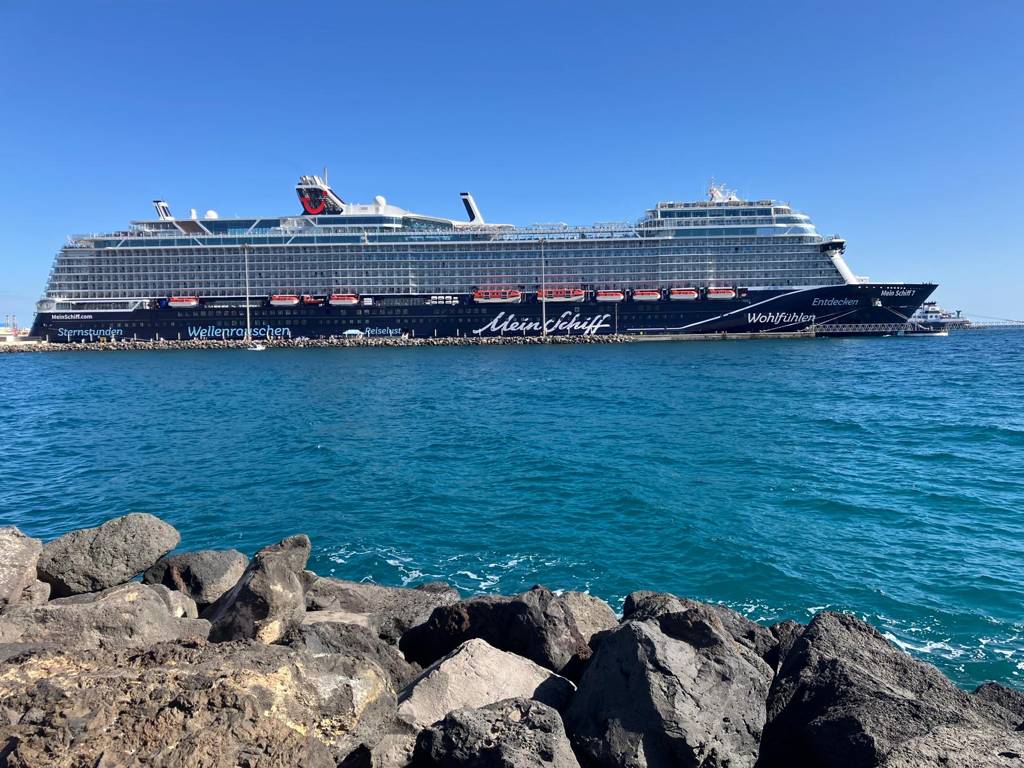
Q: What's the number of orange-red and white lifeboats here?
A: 9